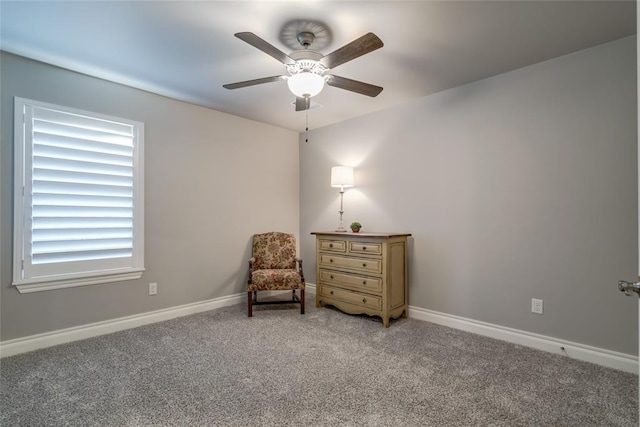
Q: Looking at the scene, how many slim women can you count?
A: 0